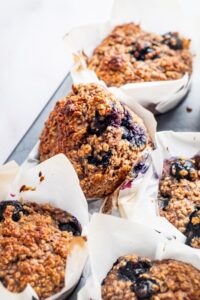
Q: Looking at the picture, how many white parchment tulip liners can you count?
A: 5